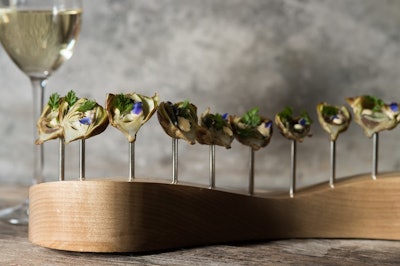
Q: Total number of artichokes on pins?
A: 9